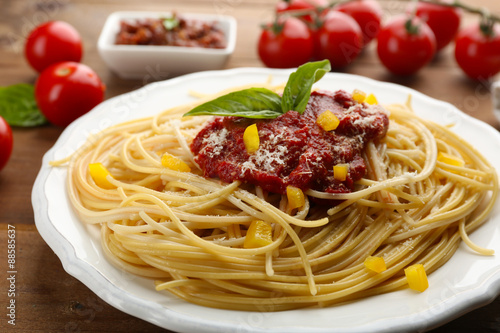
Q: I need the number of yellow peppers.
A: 12